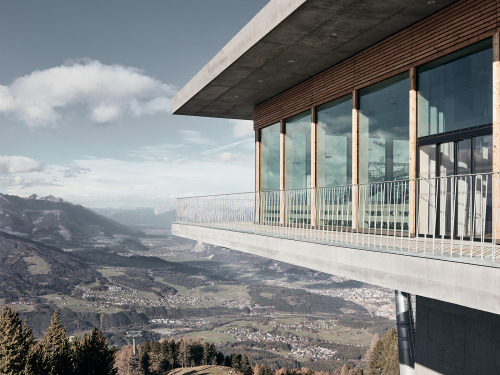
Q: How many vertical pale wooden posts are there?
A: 6